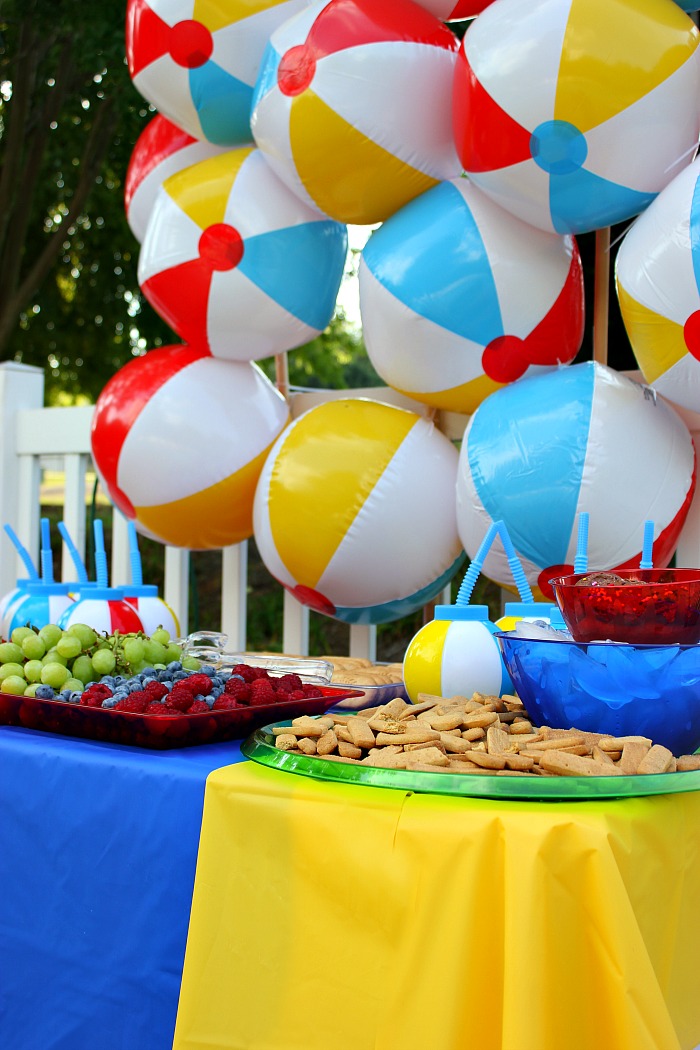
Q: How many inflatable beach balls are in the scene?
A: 11